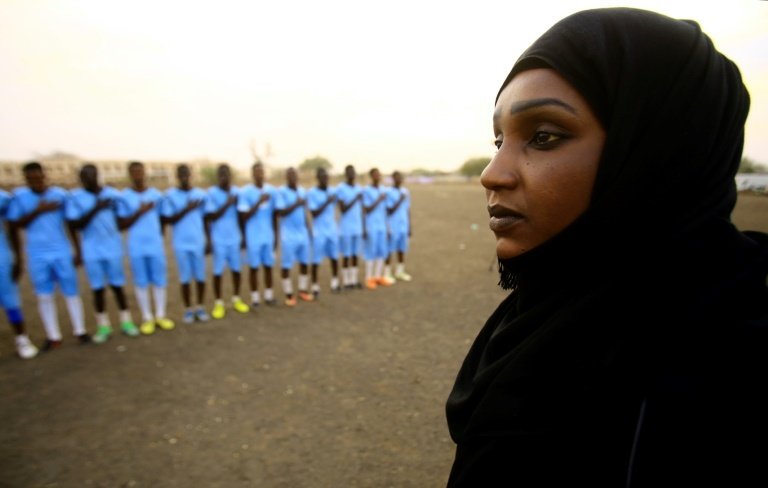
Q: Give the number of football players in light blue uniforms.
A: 12